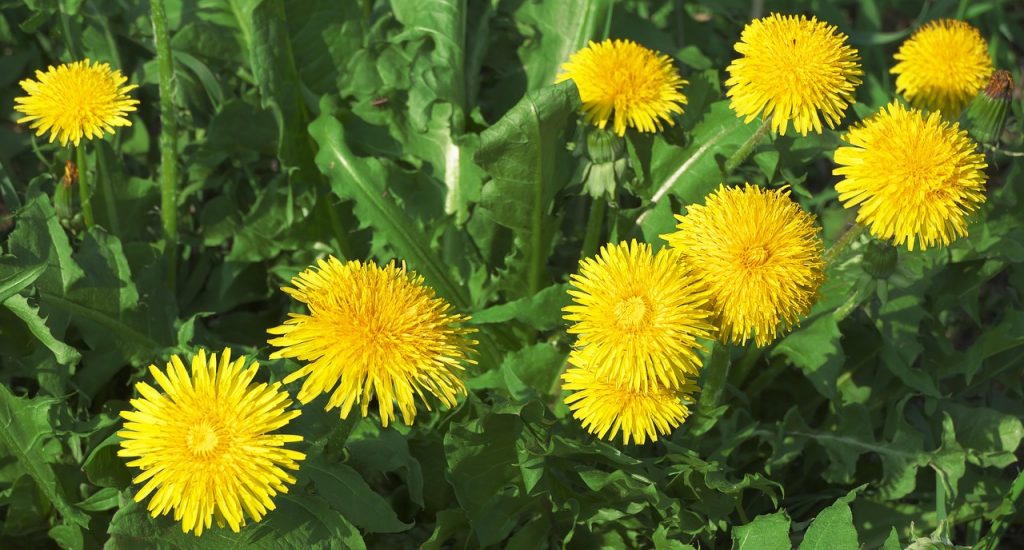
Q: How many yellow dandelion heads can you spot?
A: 10